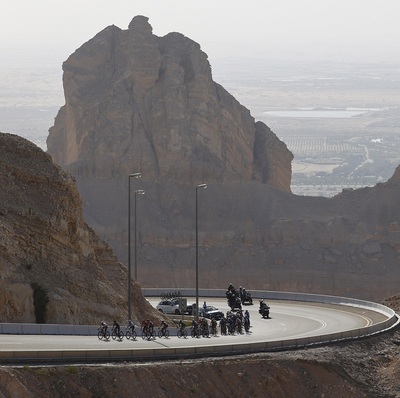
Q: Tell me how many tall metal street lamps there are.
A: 3